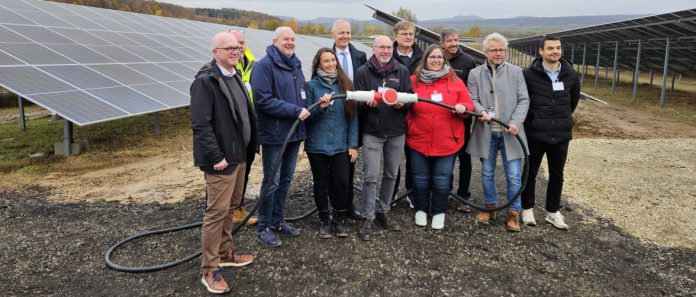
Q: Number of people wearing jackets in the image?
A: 11